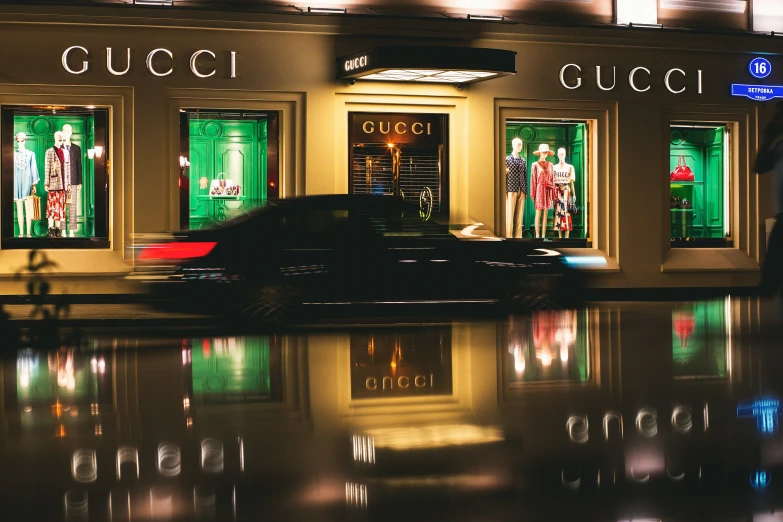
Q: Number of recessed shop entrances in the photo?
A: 1